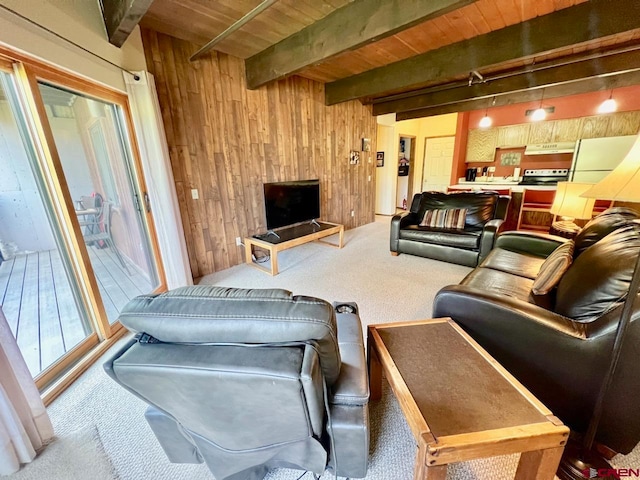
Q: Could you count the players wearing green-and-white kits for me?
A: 0